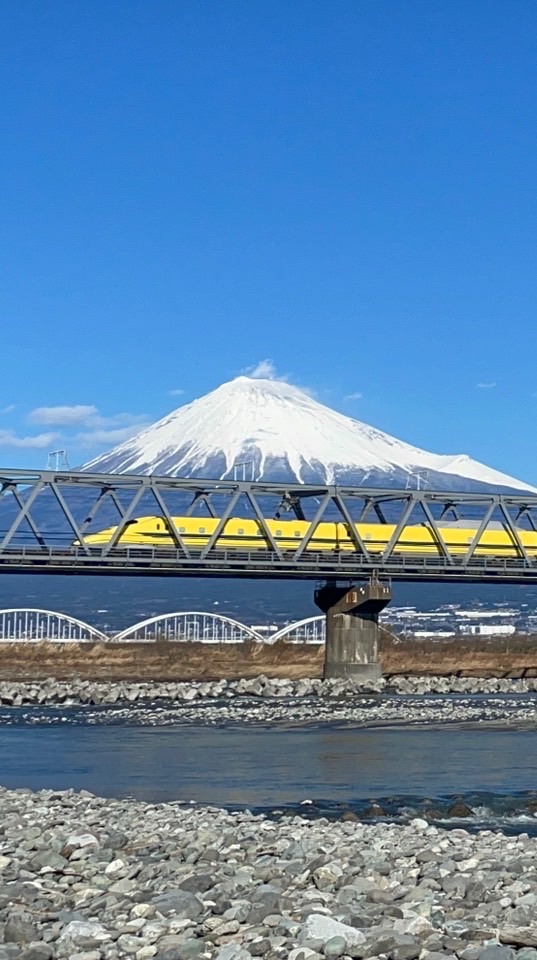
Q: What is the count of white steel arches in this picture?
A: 3